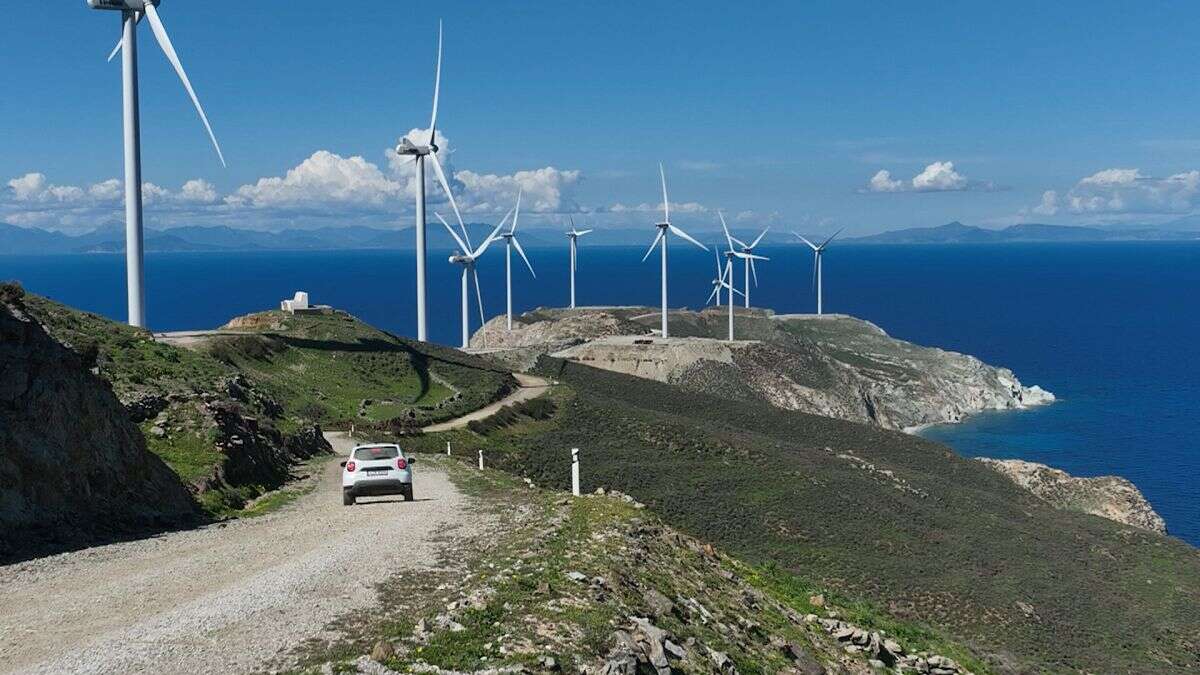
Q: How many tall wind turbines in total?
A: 10